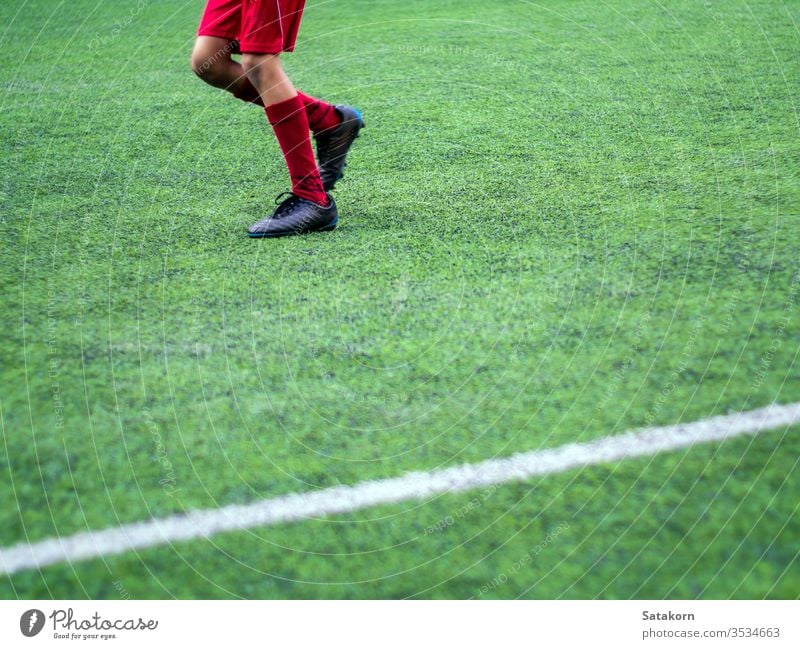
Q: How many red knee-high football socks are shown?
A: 2